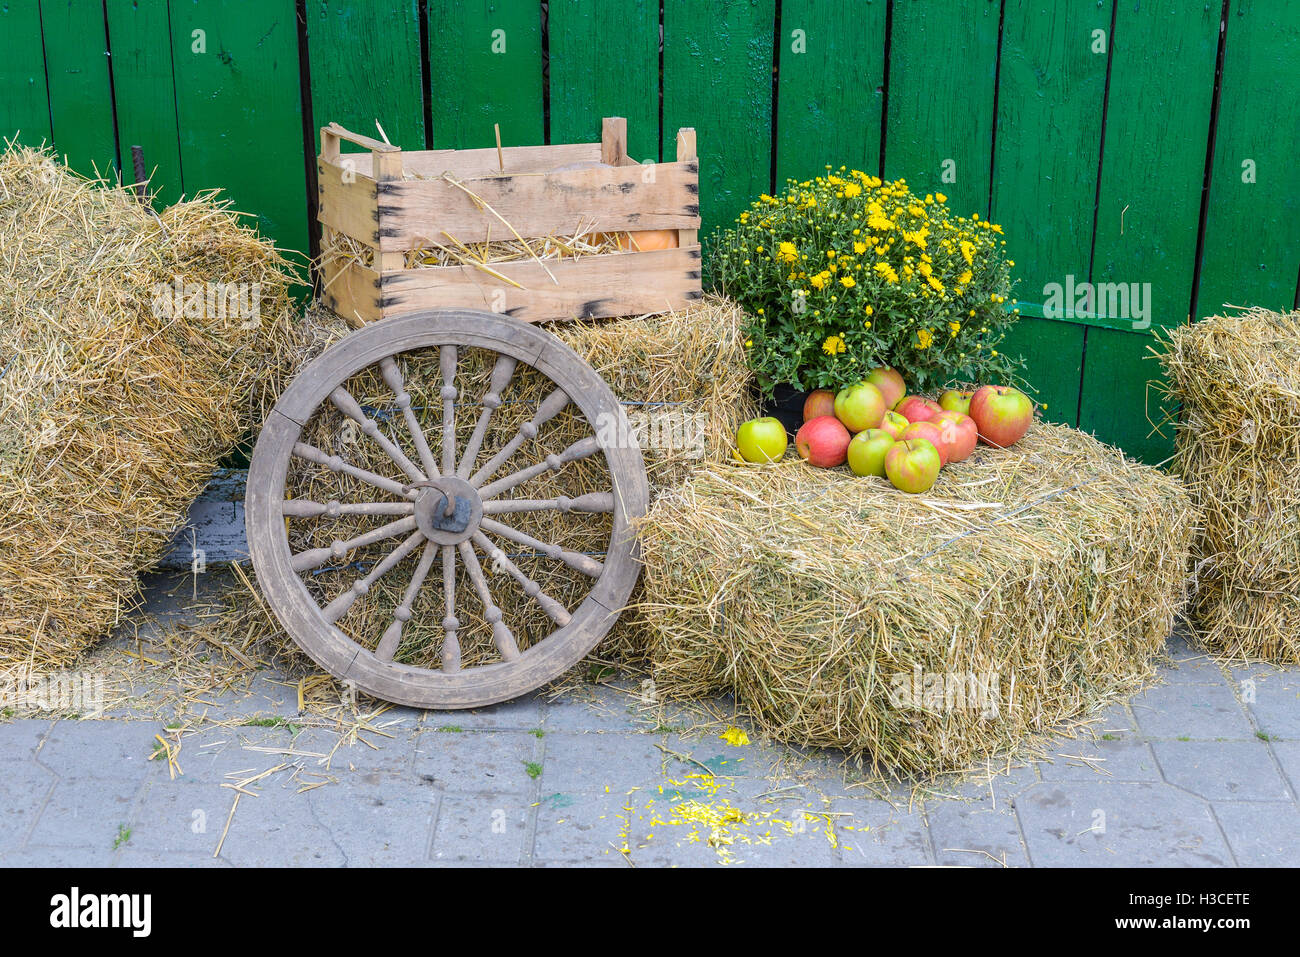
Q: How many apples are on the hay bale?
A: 13